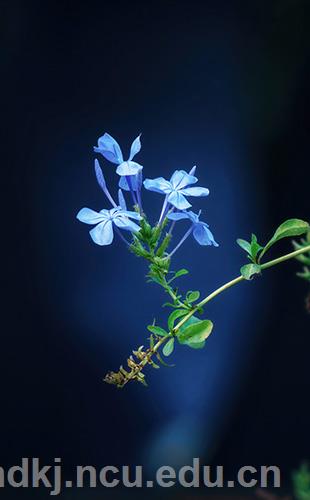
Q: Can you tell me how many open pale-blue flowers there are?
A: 4